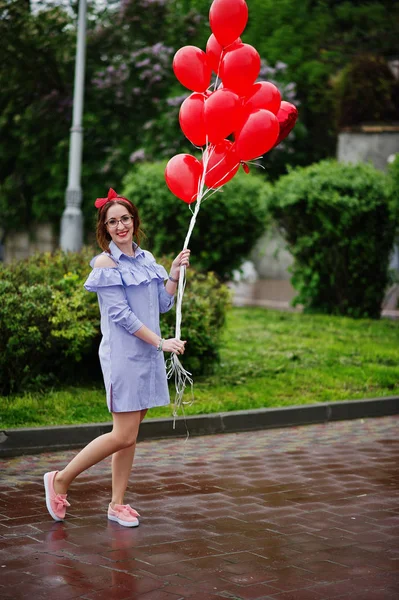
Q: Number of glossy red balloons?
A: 11